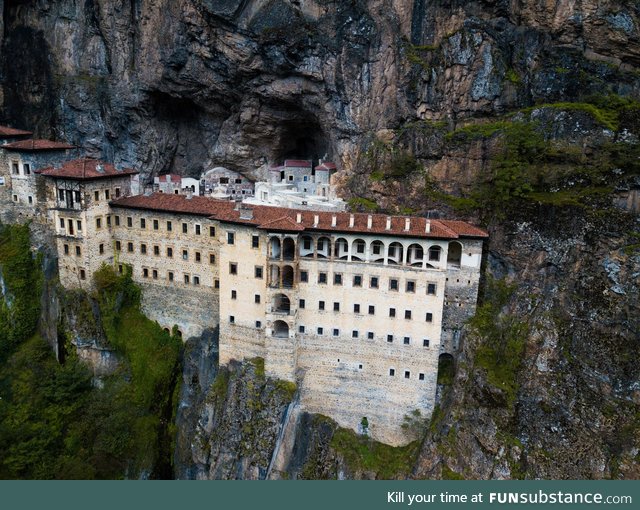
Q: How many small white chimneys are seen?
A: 8